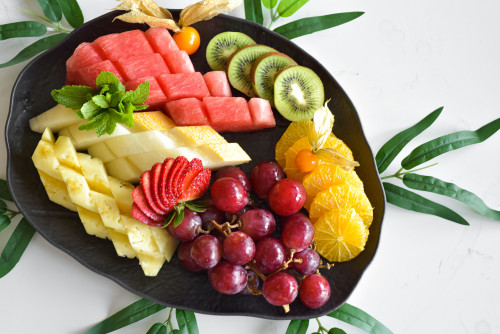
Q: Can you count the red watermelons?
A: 12